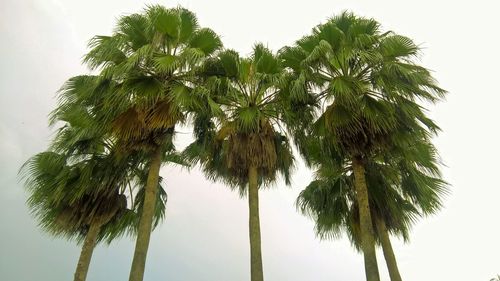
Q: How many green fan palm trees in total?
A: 5